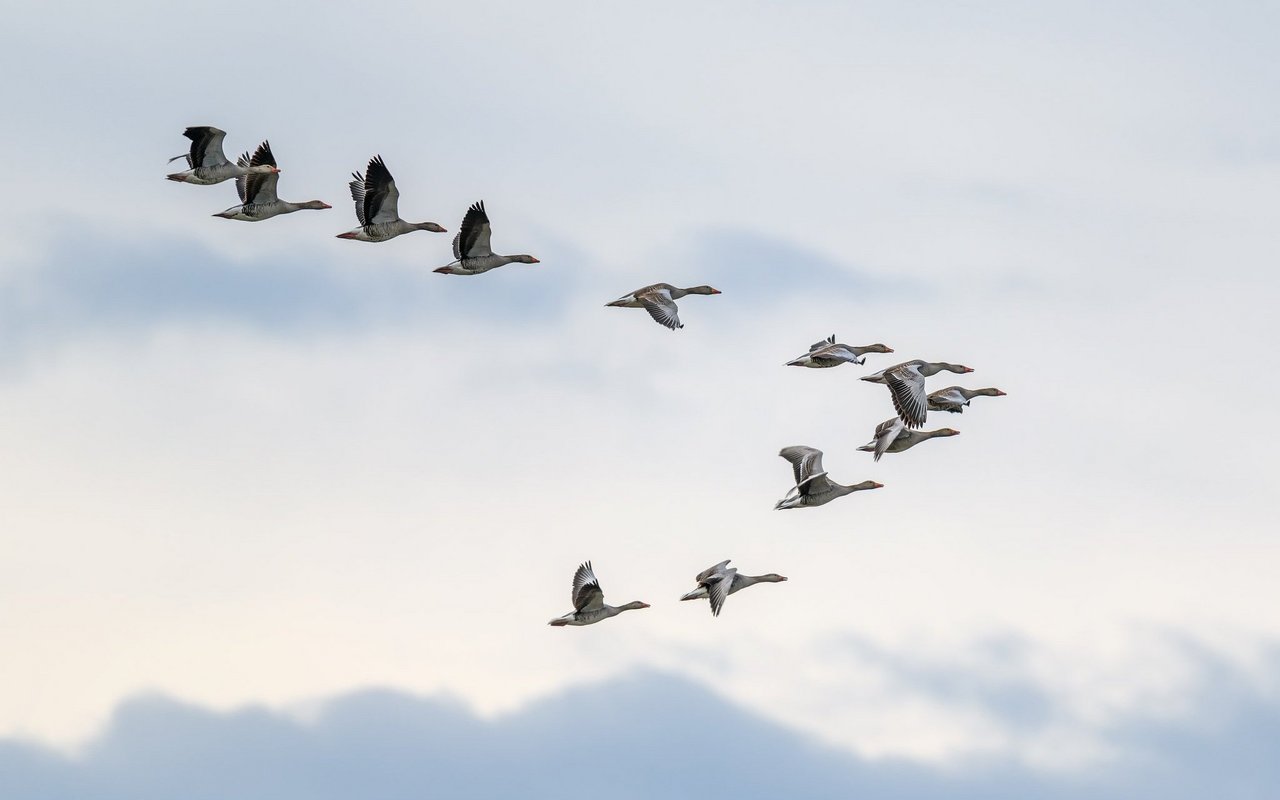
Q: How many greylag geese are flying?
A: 12